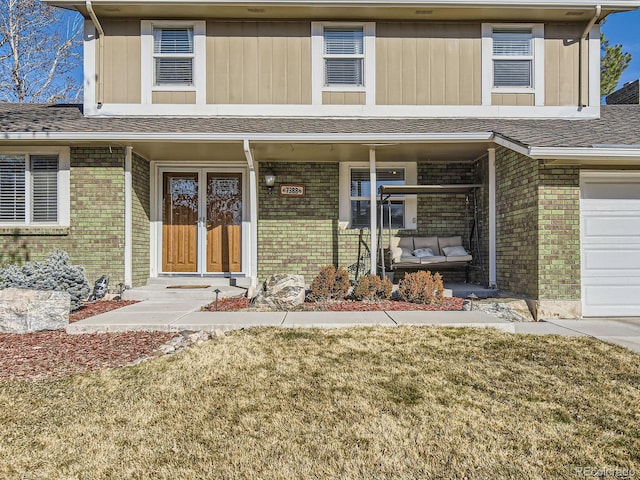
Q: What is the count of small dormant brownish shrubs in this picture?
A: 3